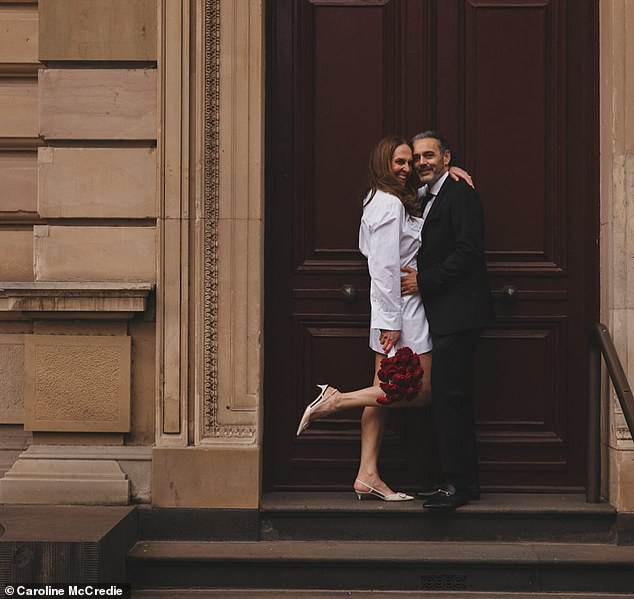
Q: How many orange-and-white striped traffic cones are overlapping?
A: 0